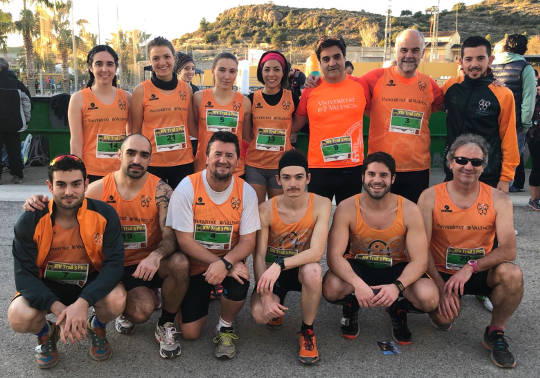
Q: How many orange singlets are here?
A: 11